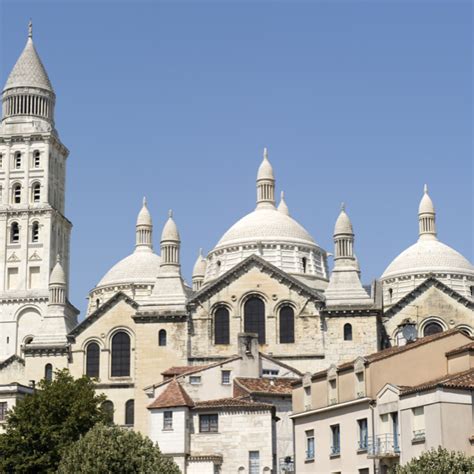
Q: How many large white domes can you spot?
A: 3